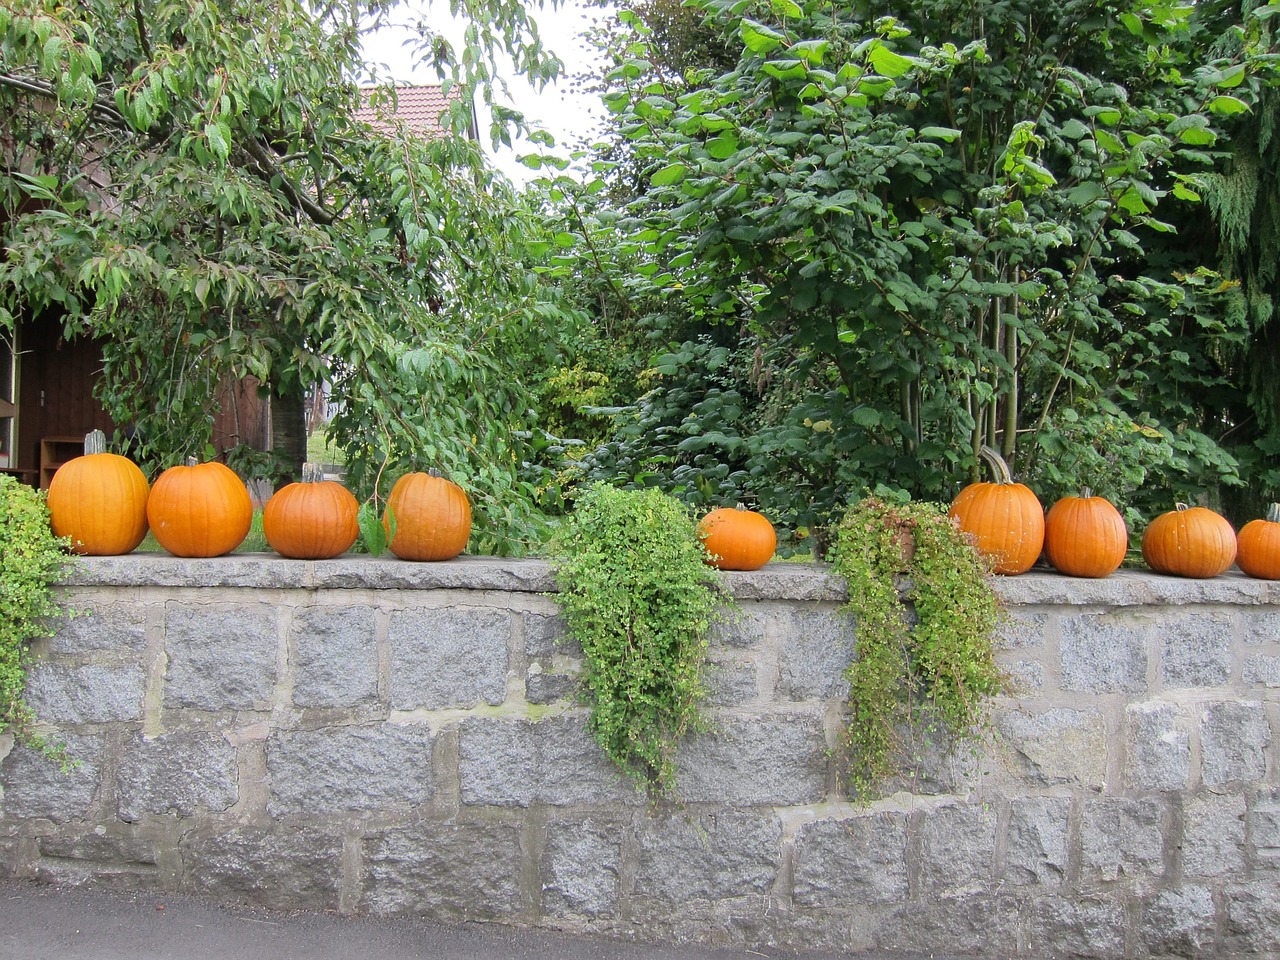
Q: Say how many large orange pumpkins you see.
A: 9